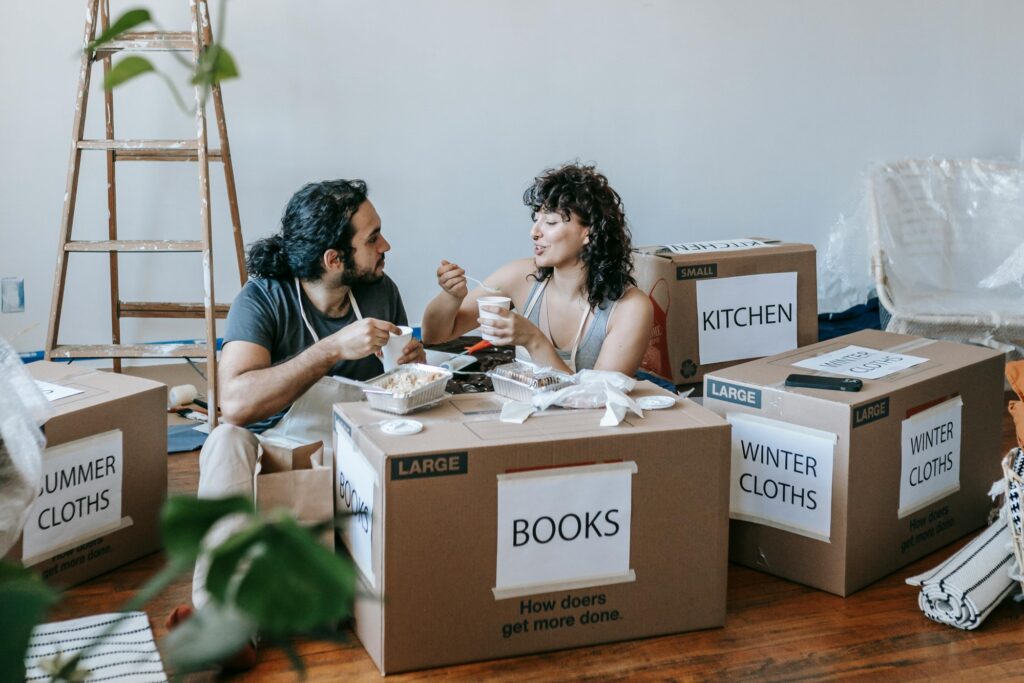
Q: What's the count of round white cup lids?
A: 2